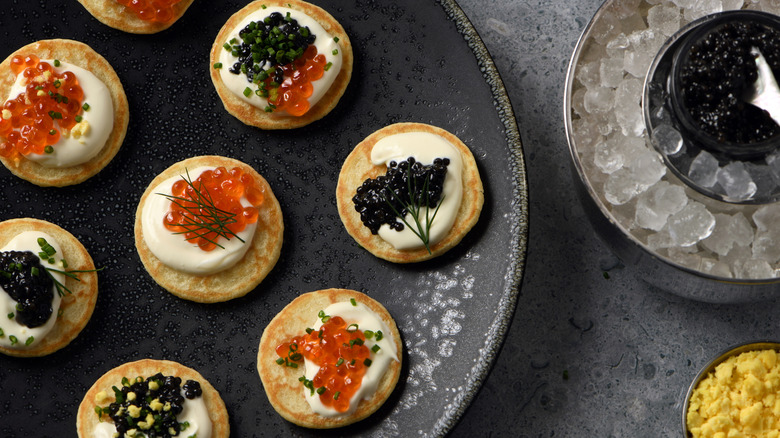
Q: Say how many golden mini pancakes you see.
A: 8